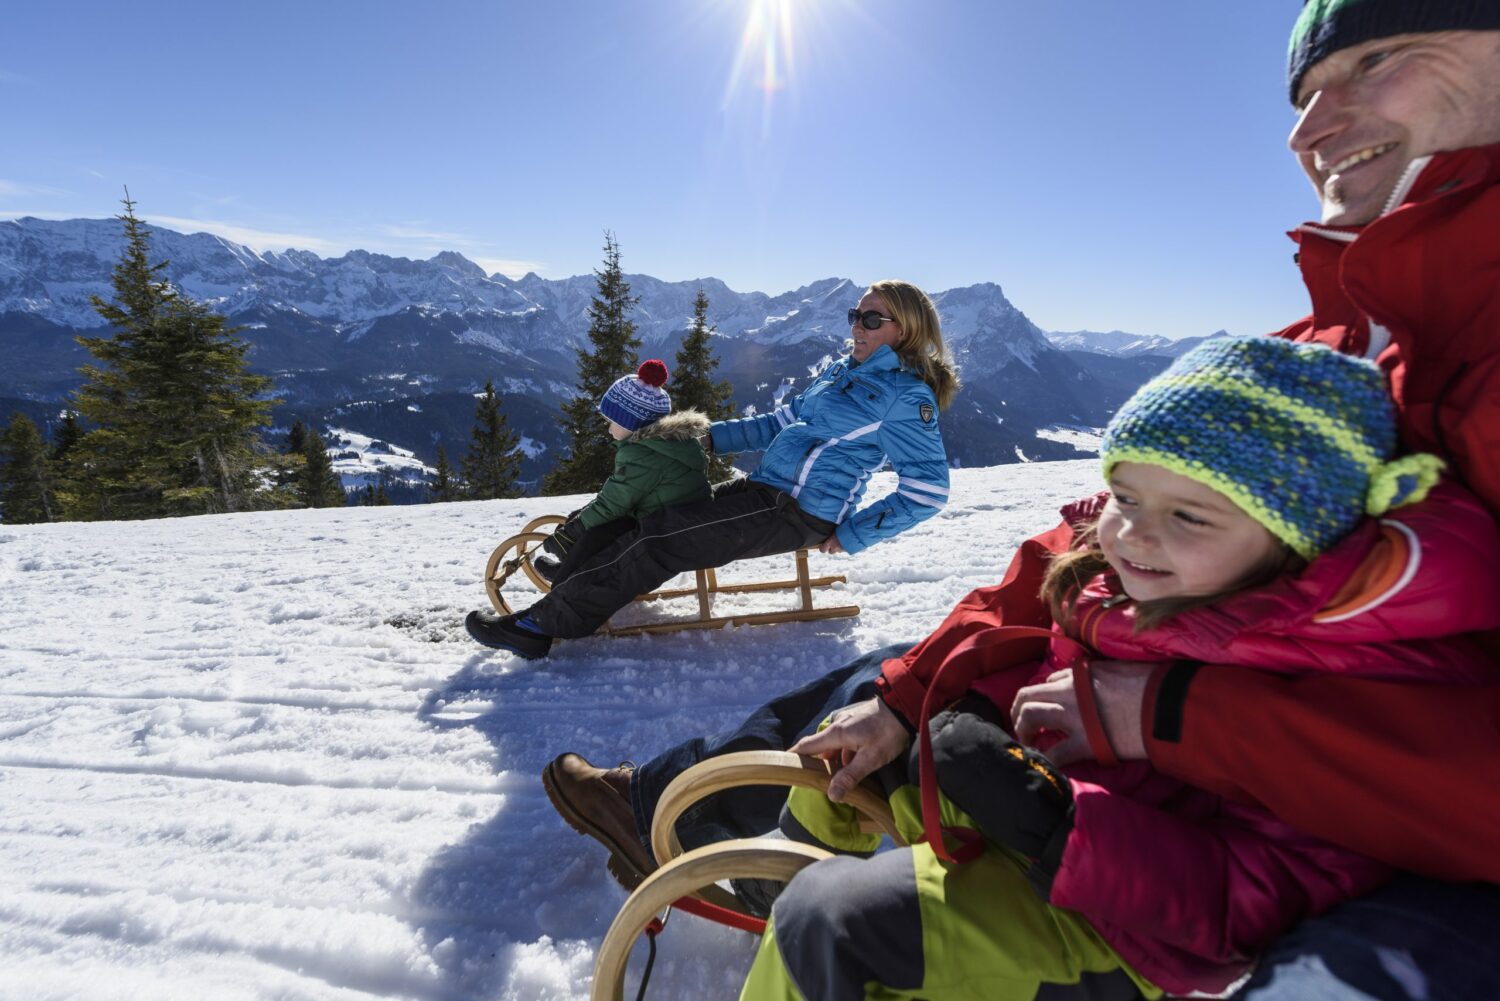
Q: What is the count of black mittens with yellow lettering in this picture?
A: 1